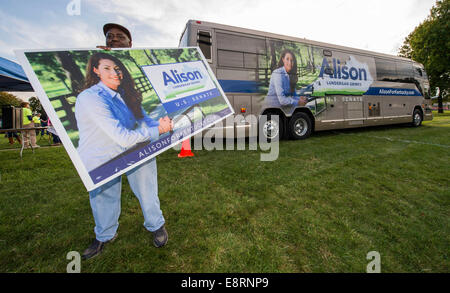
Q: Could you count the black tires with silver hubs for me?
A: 3